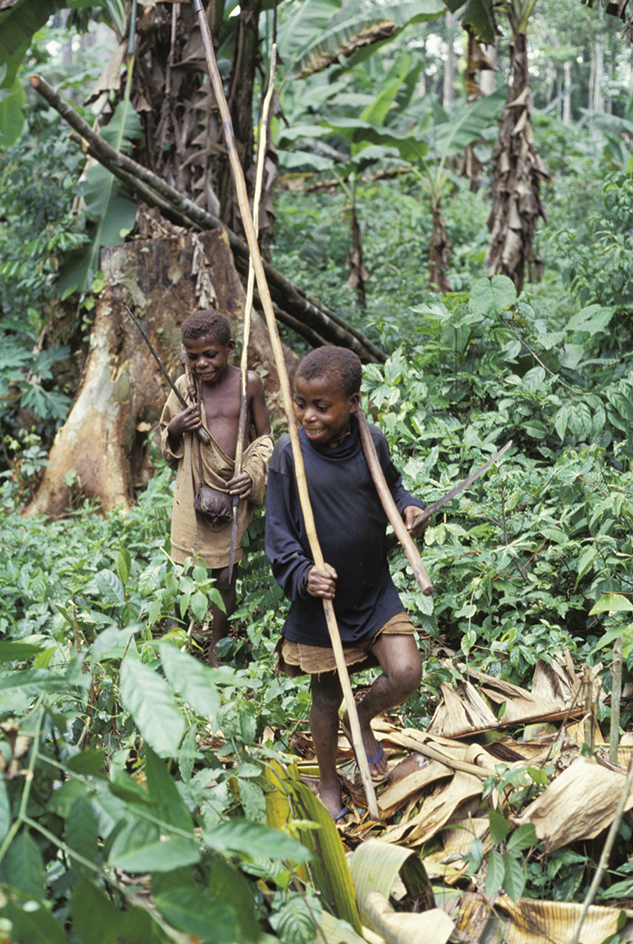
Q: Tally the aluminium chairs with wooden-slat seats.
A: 0